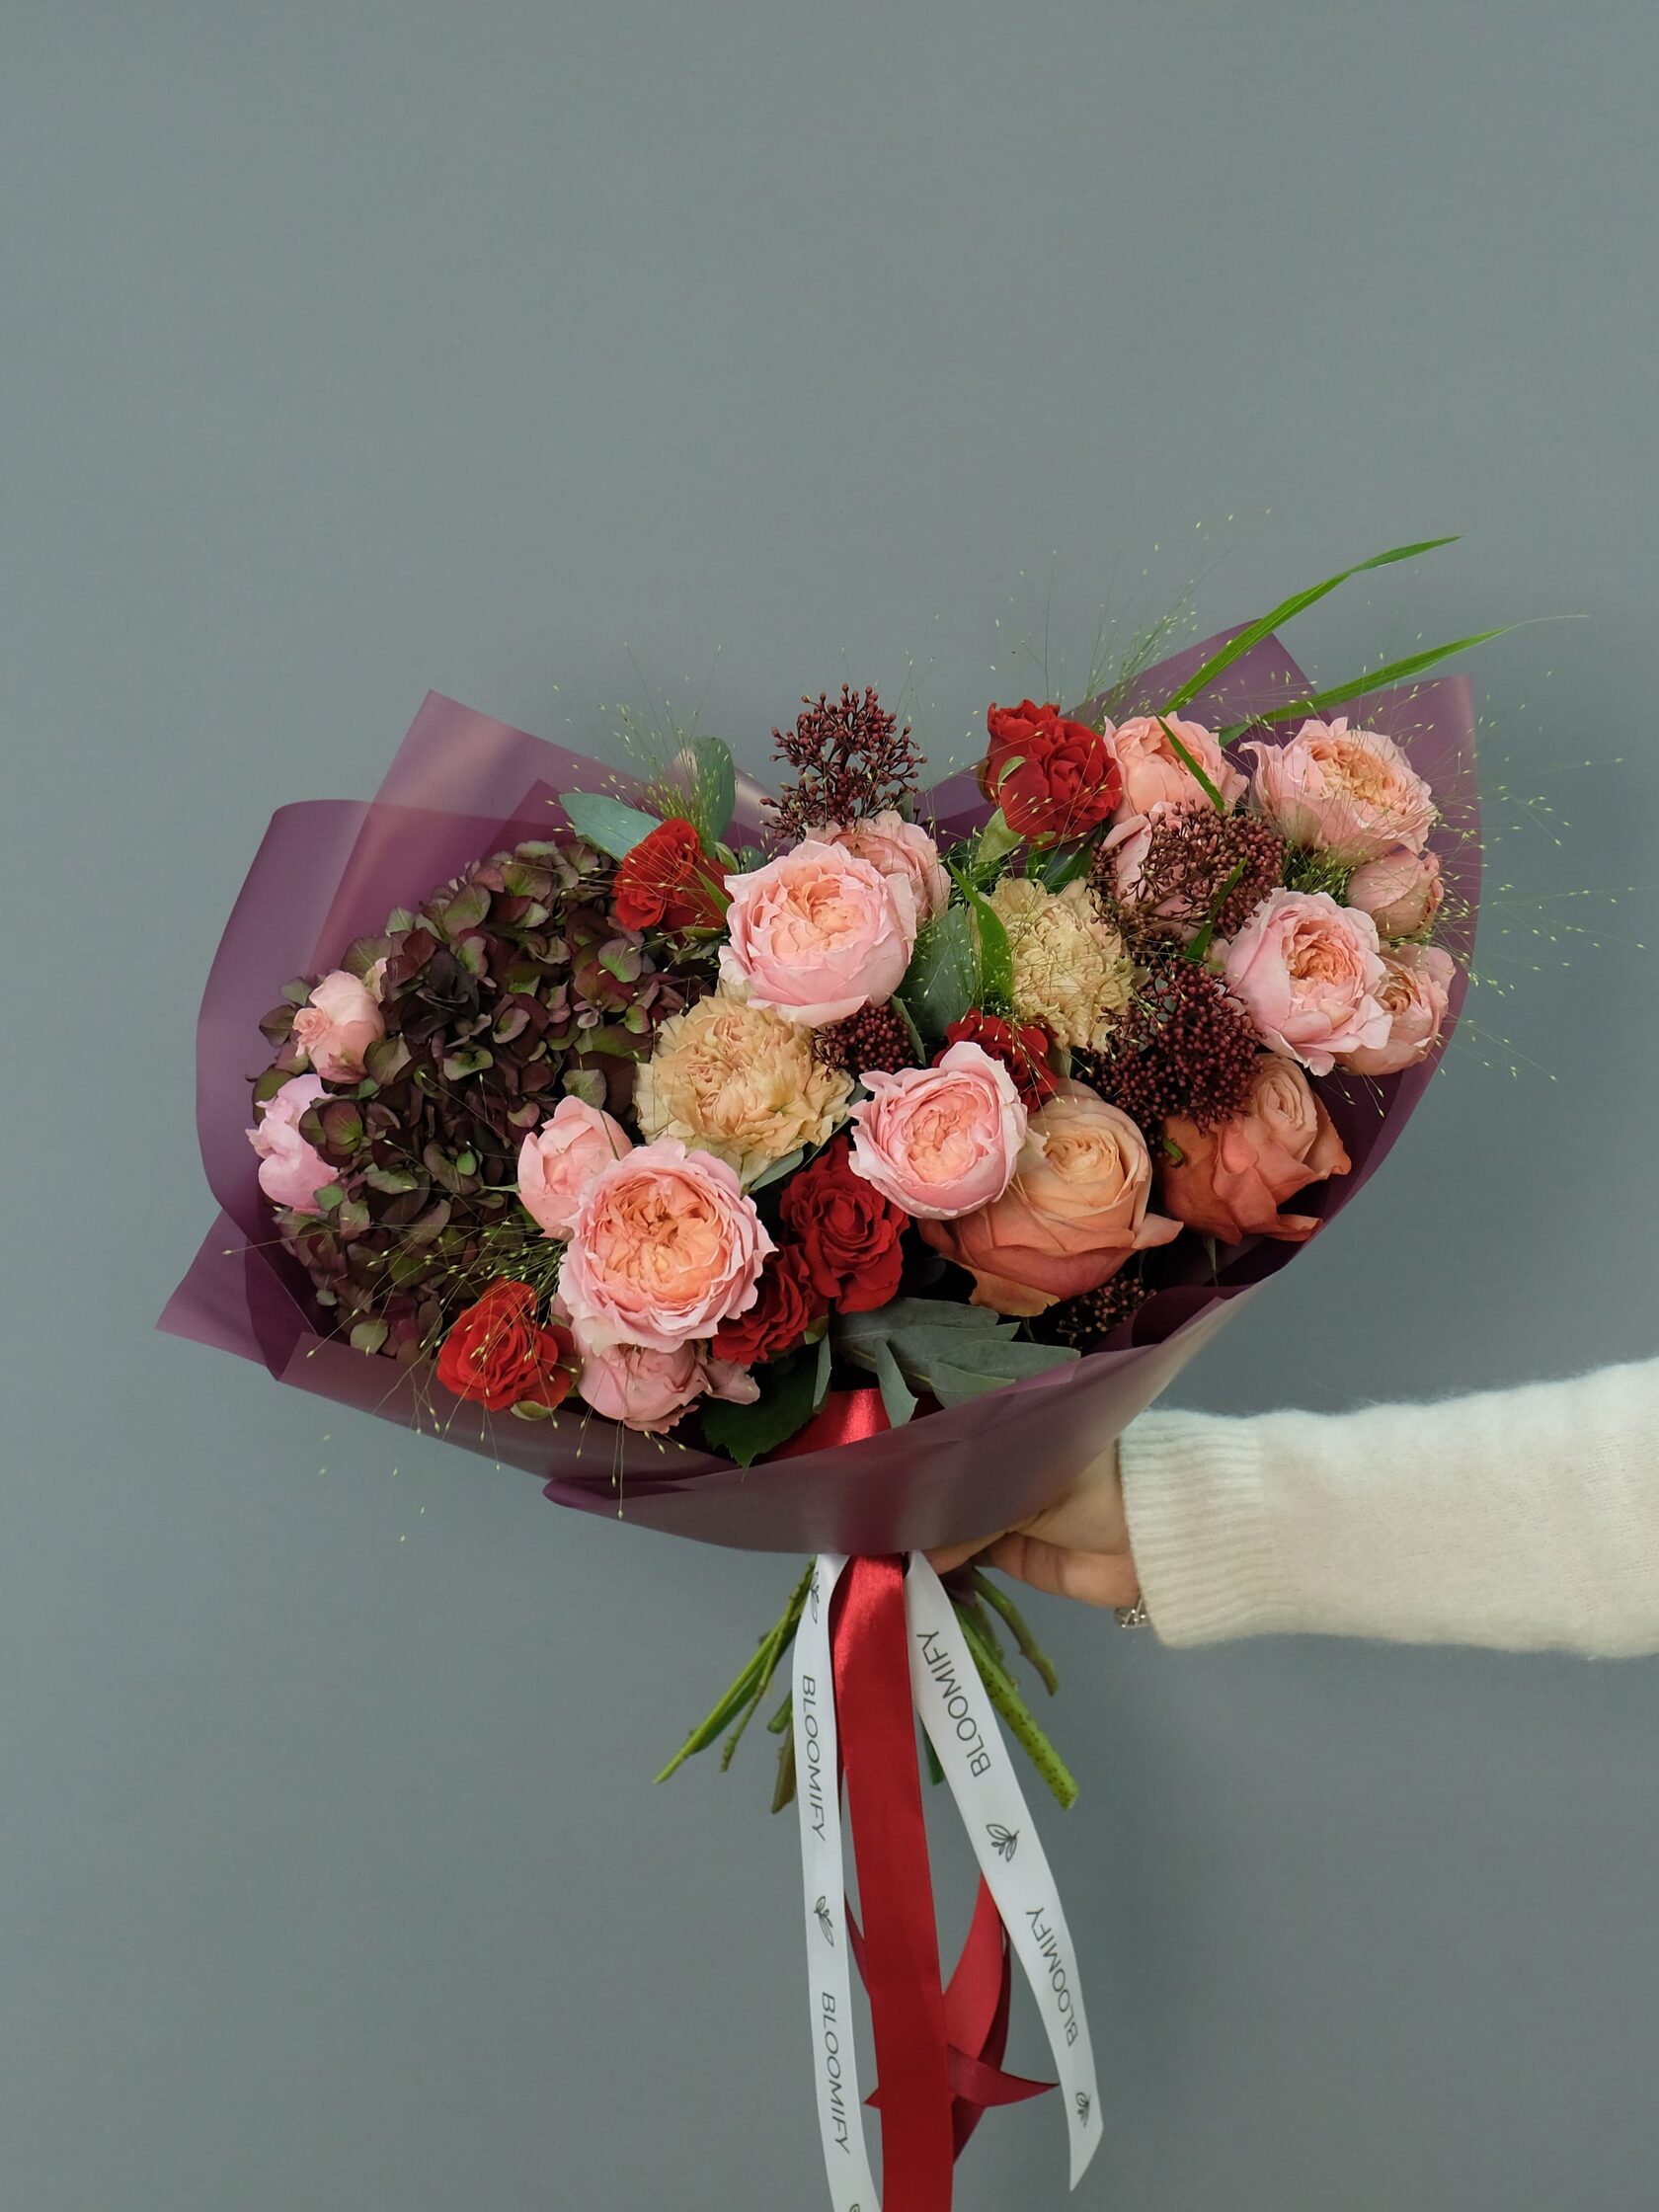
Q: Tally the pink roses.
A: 14